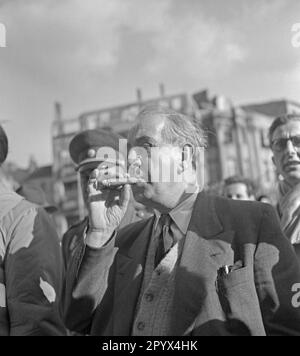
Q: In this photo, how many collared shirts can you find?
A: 1